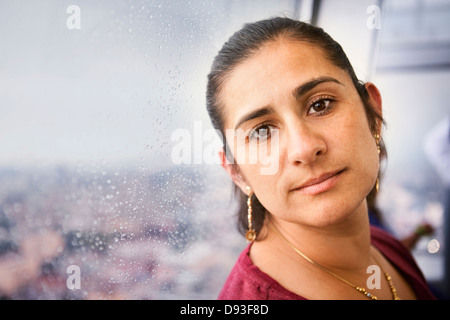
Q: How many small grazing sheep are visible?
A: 0